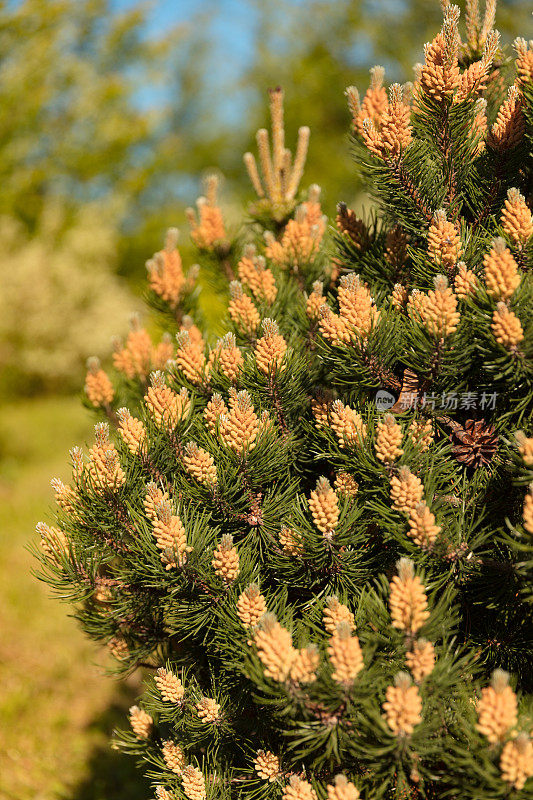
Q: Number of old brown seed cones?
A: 1